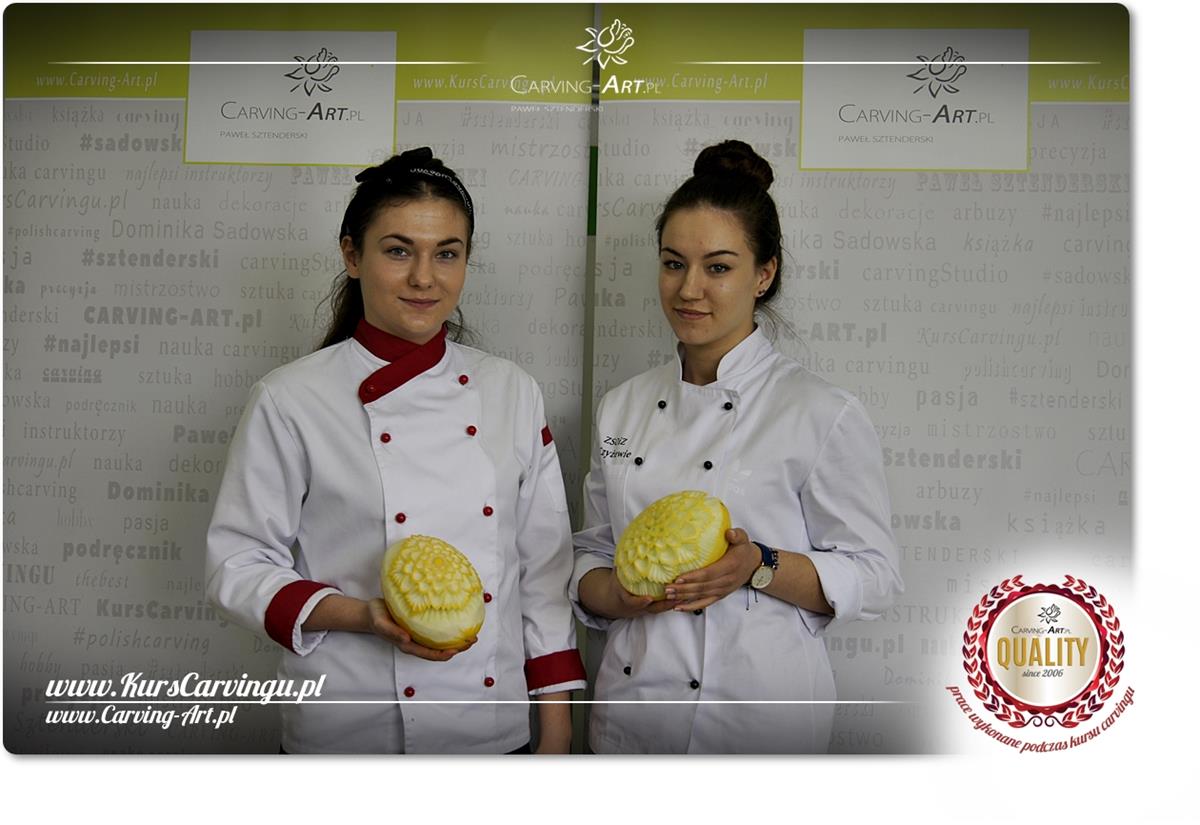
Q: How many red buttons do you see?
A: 9